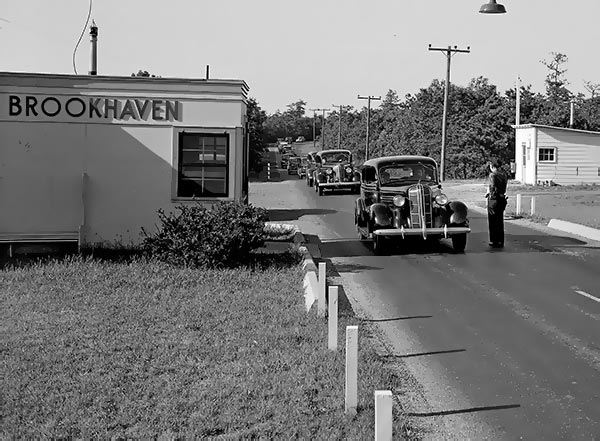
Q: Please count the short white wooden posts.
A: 6